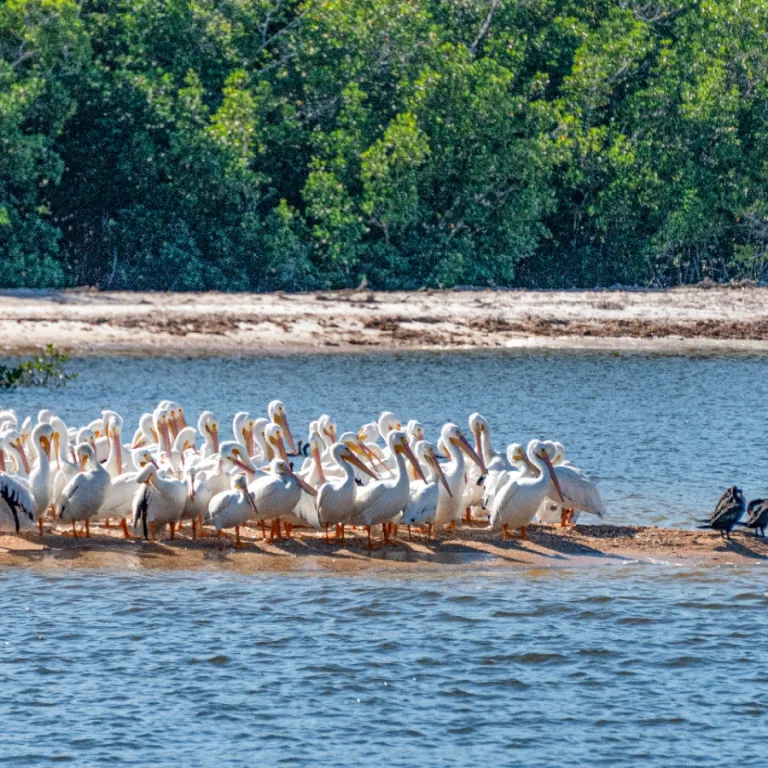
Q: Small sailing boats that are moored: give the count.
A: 0